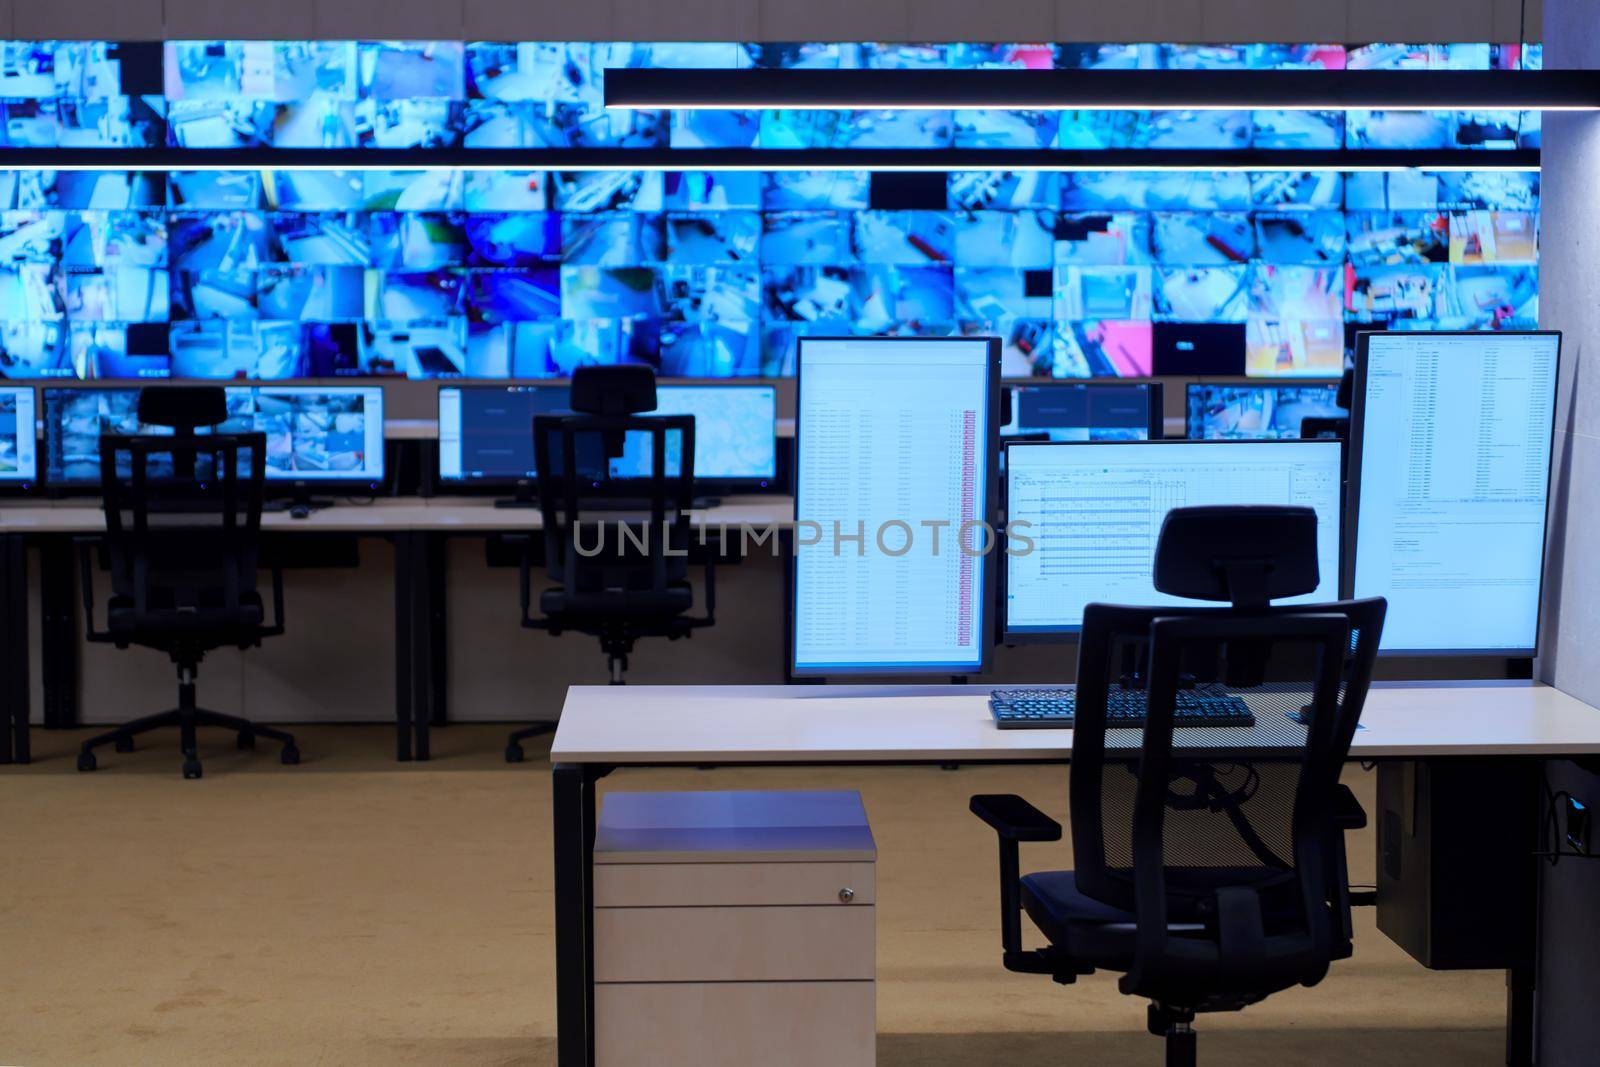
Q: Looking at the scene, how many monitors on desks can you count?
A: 10